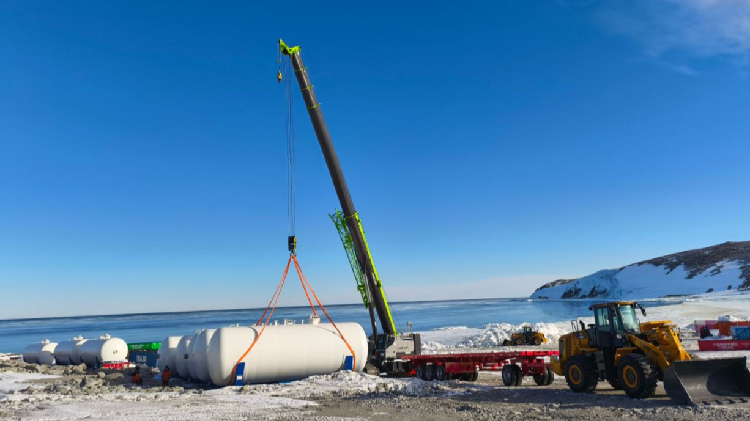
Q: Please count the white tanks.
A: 8